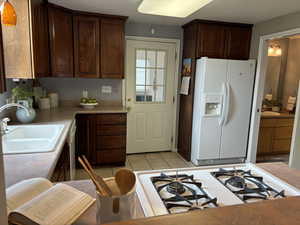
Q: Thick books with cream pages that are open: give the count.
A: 1